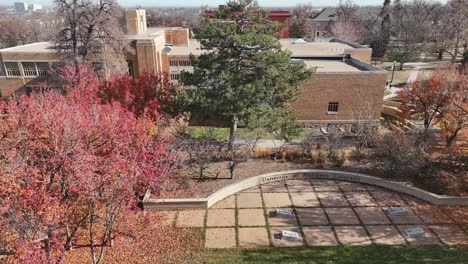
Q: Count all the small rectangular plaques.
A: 4